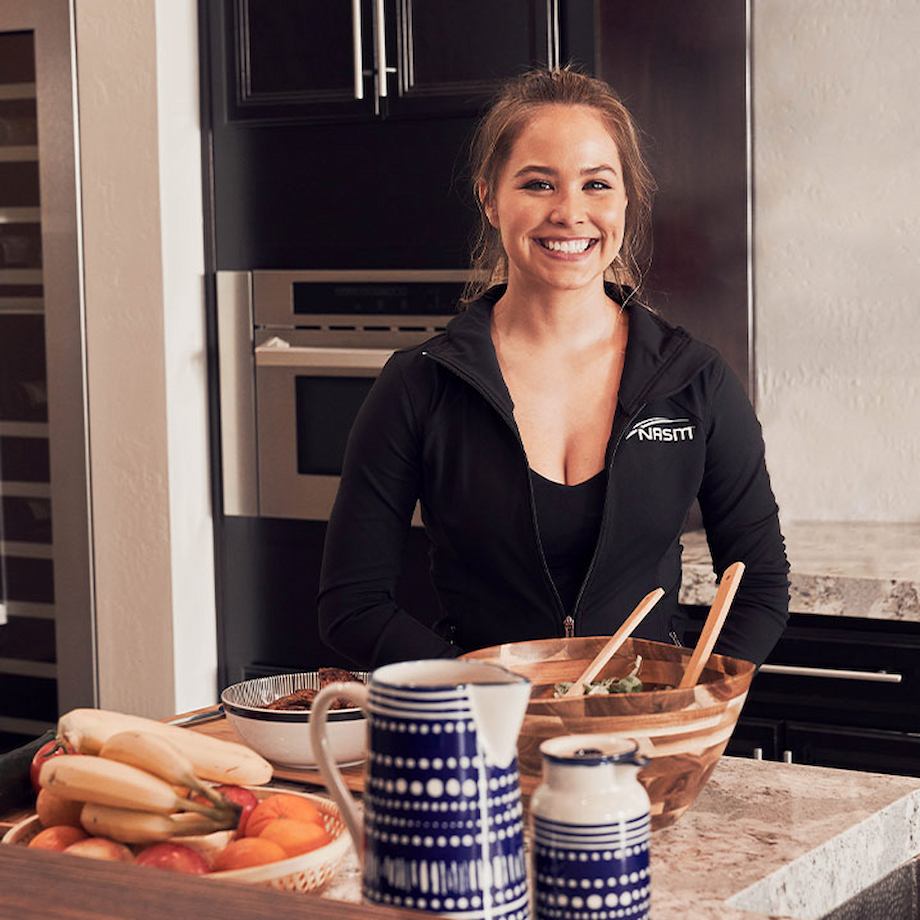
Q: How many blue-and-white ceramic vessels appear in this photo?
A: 2